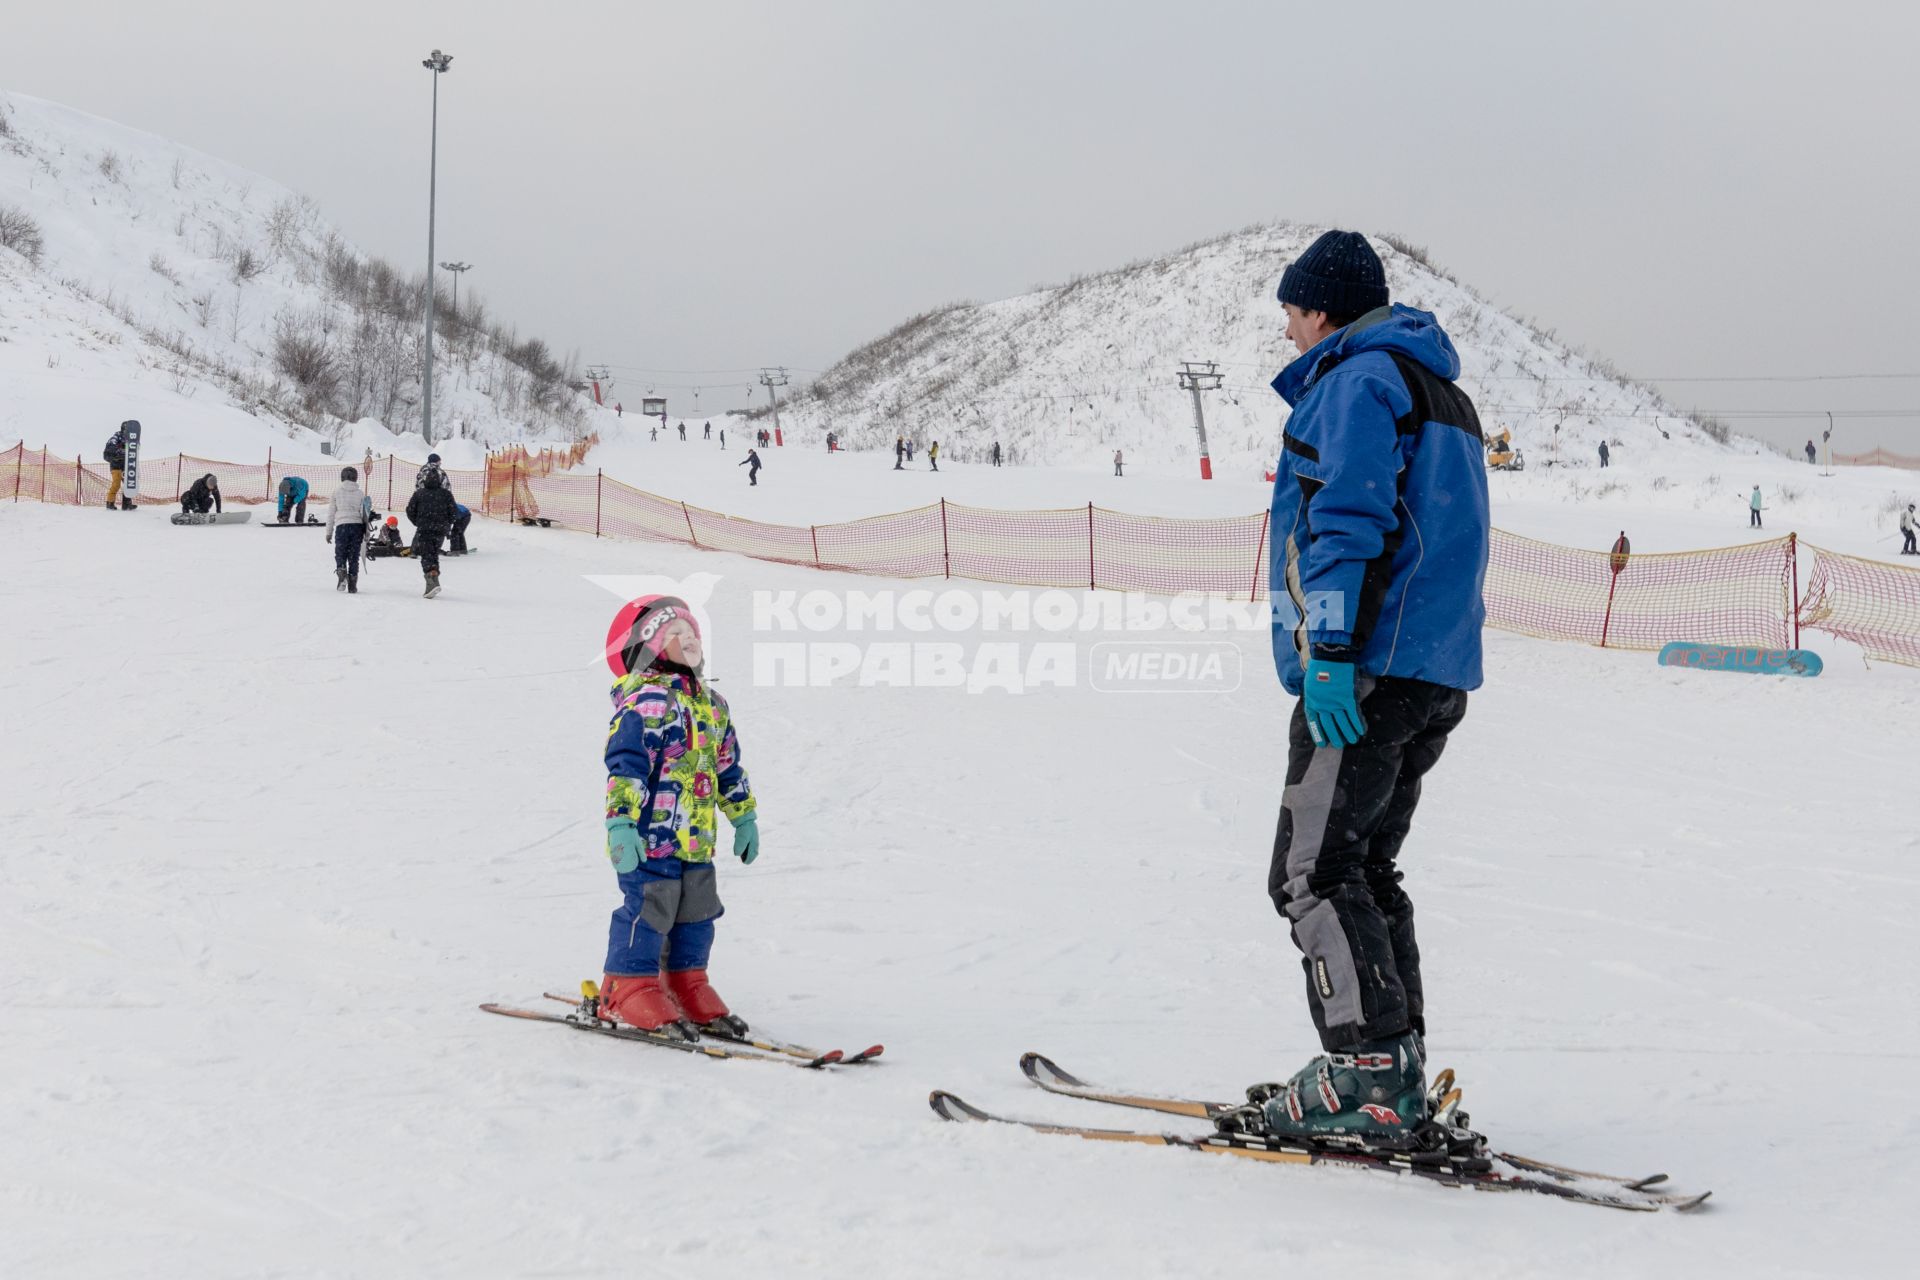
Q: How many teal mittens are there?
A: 2